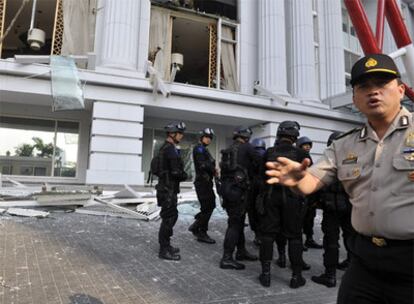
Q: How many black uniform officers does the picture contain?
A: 7